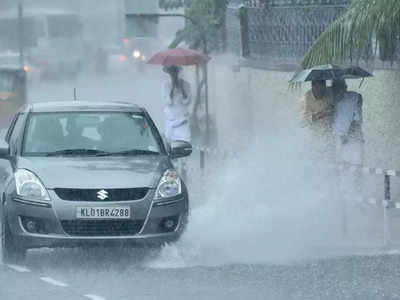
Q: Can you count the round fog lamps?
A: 2